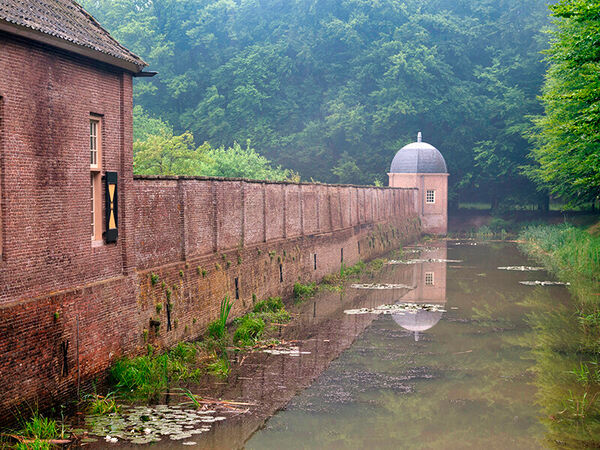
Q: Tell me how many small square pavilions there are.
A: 1